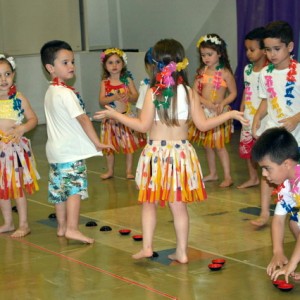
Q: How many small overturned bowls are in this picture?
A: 5